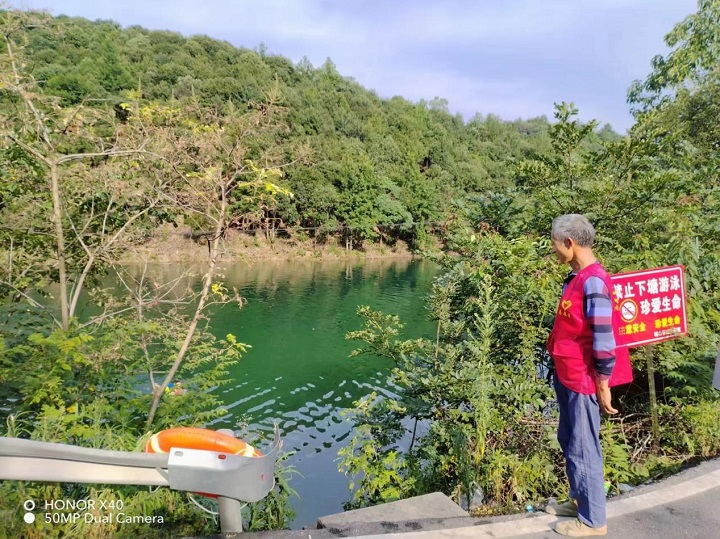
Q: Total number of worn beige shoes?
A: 2